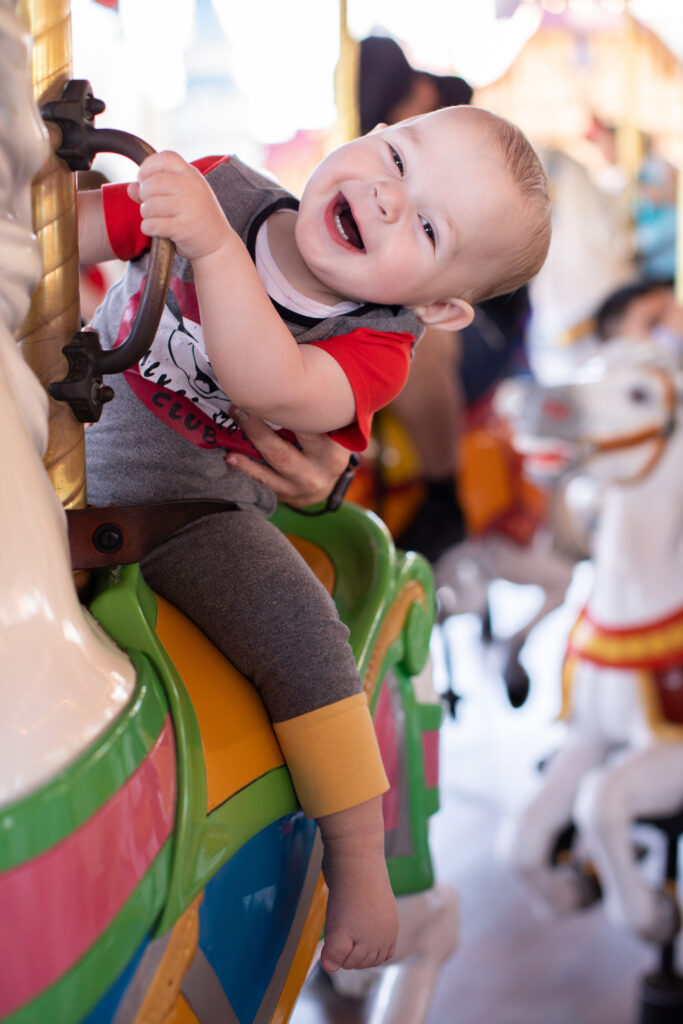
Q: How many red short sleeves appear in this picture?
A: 2